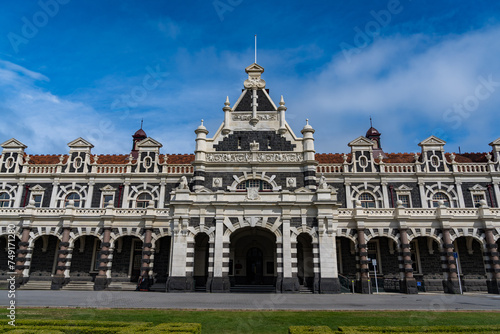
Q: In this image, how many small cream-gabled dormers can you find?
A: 6